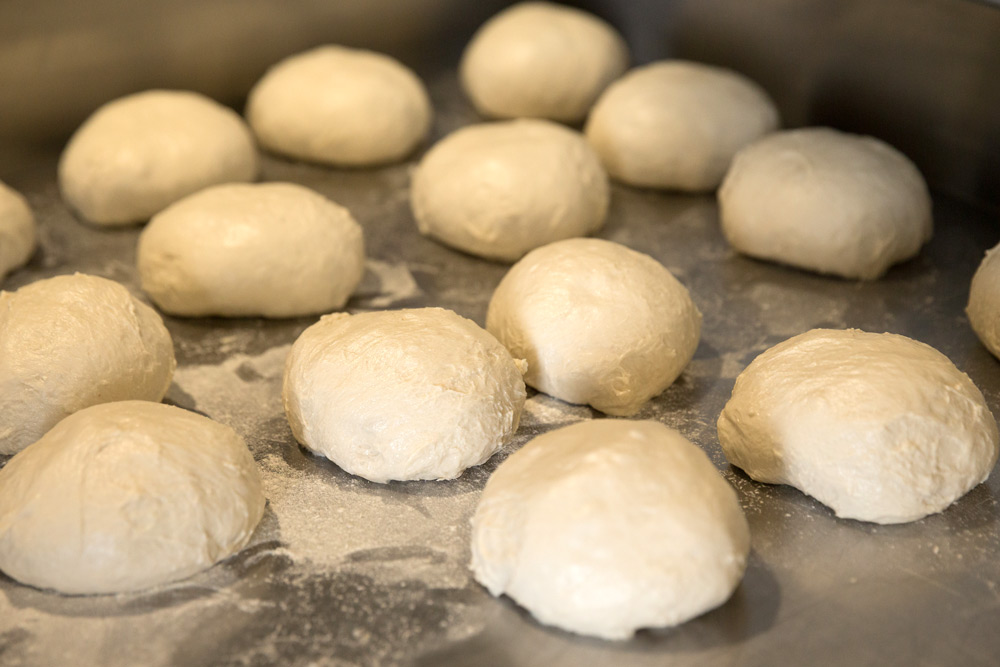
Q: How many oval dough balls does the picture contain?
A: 15